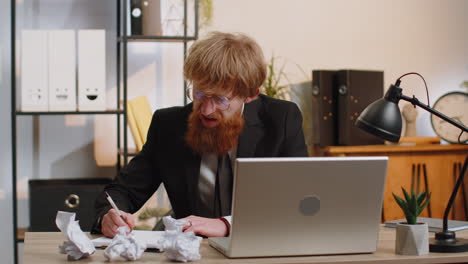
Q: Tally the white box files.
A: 3